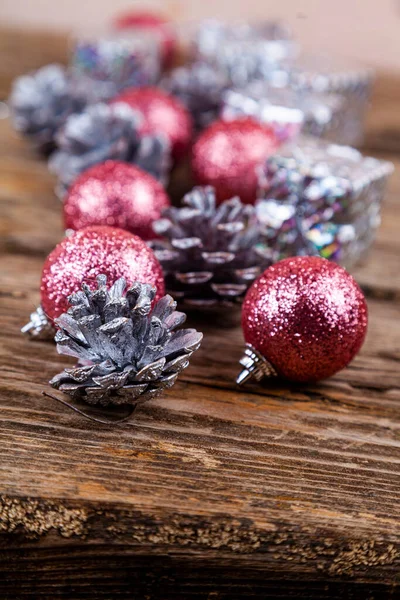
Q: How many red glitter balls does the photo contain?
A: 6